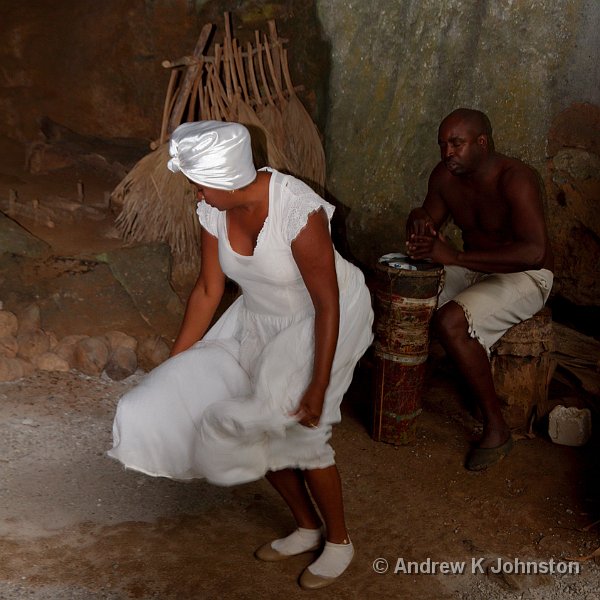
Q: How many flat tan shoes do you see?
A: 2